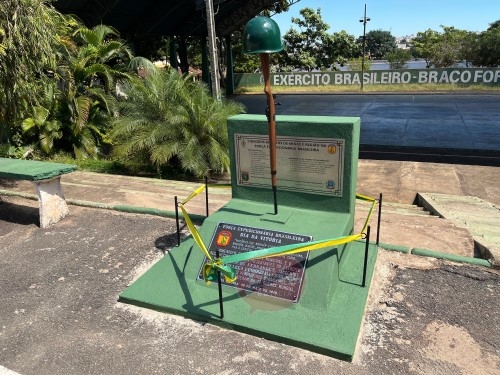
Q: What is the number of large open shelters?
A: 1